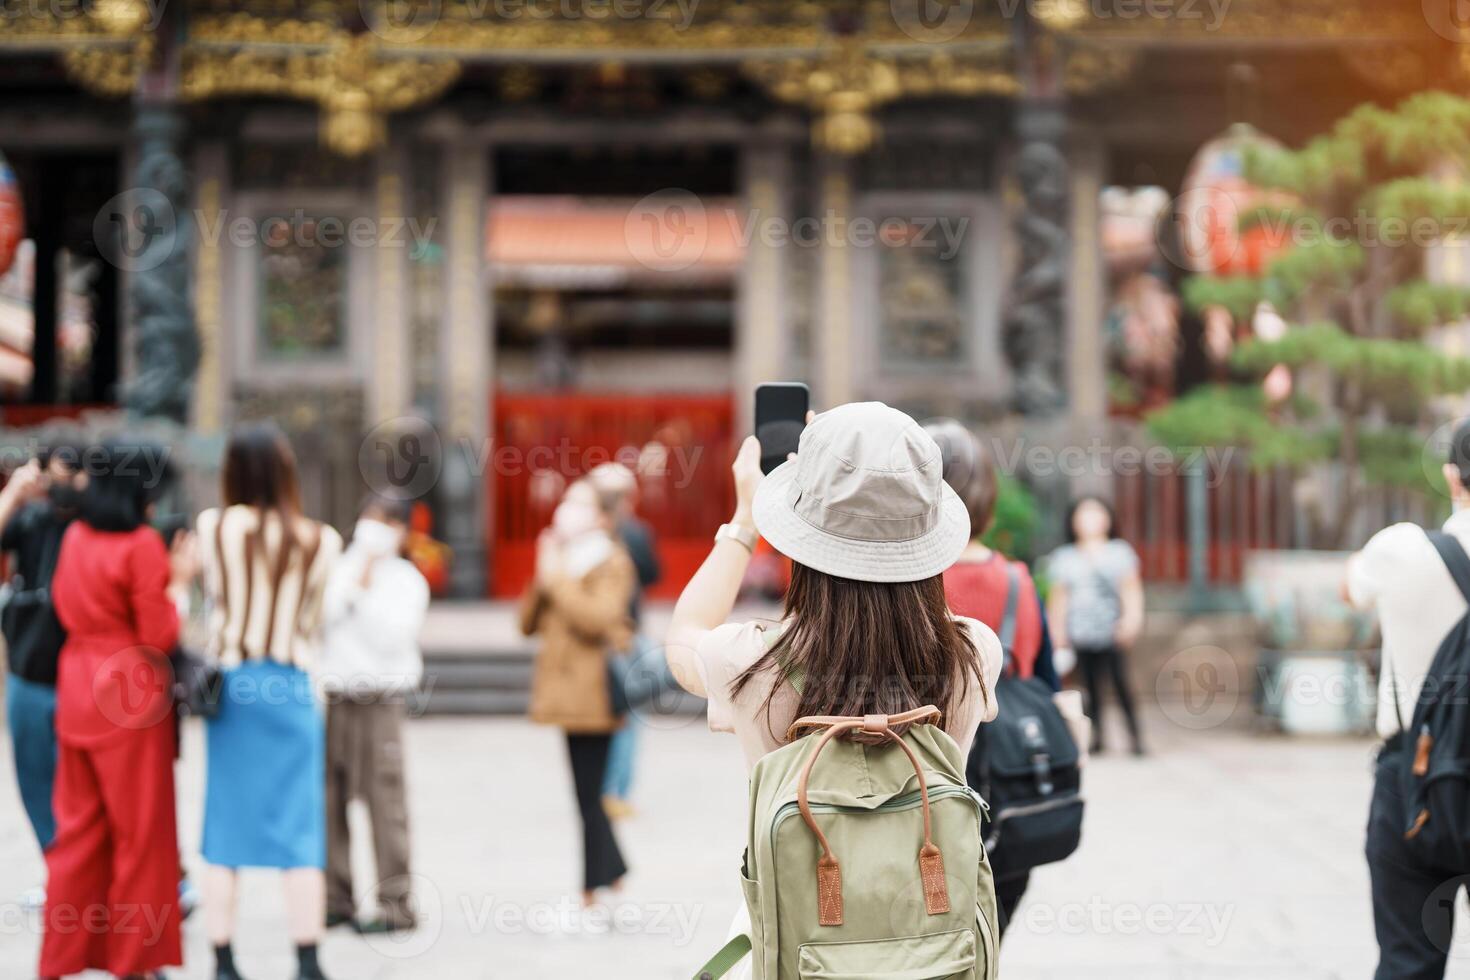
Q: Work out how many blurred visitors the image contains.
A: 9